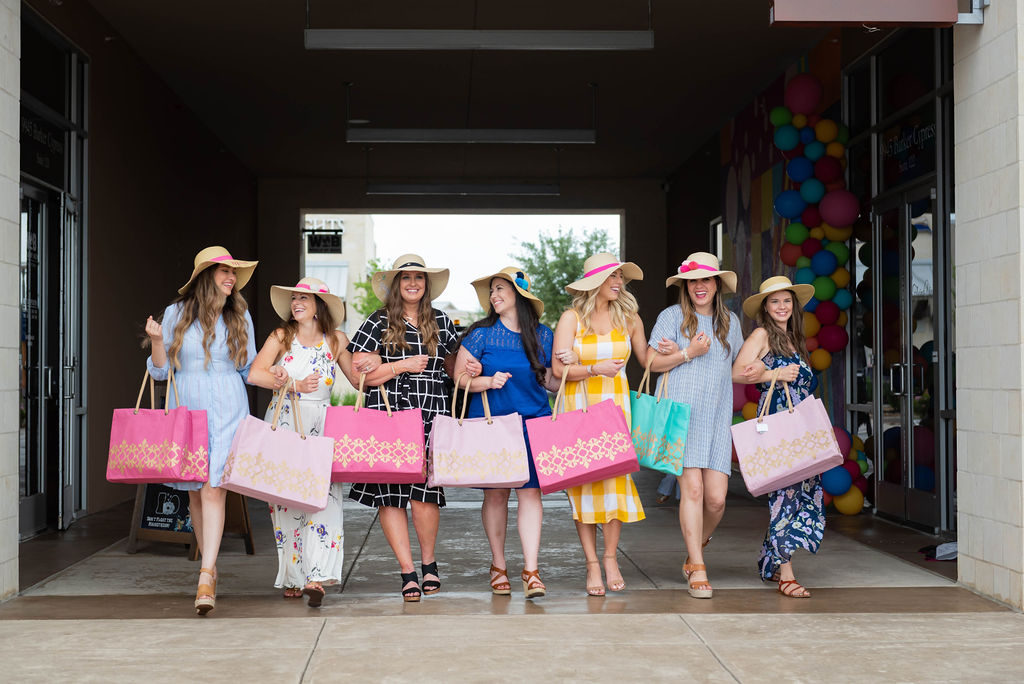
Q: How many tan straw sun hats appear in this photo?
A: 7